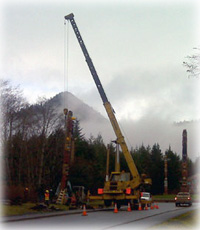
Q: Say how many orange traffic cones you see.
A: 8